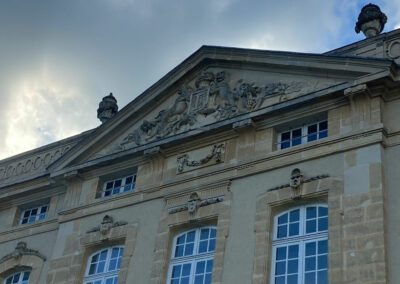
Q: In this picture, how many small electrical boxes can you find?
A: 0